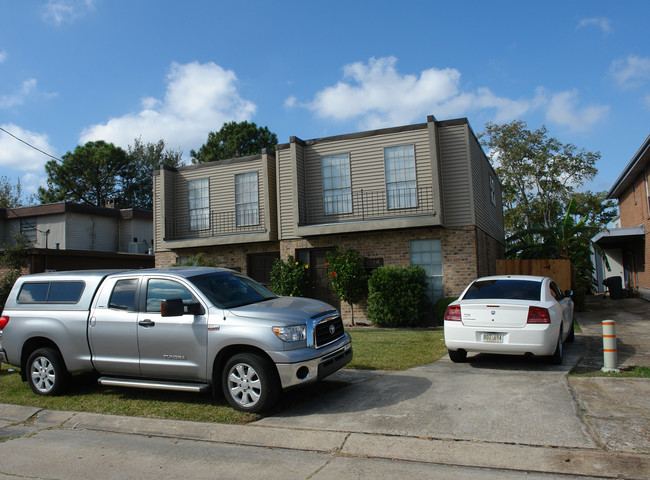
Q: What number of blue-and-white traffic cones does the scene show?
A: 0